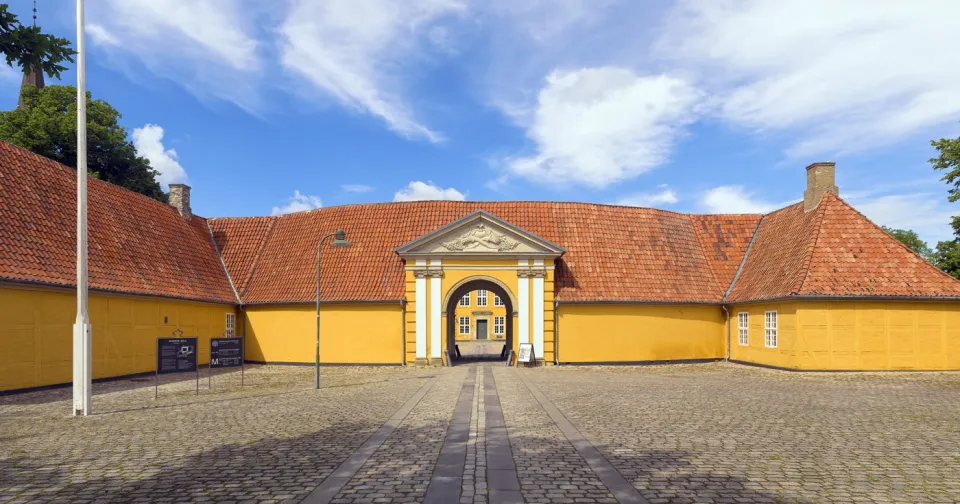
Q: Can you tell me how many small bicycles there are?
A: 0